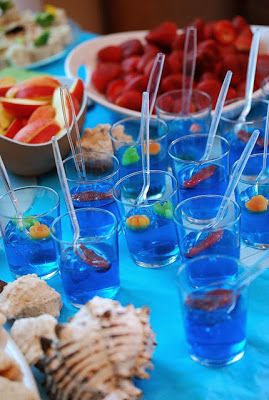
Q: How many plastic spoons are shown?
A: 11